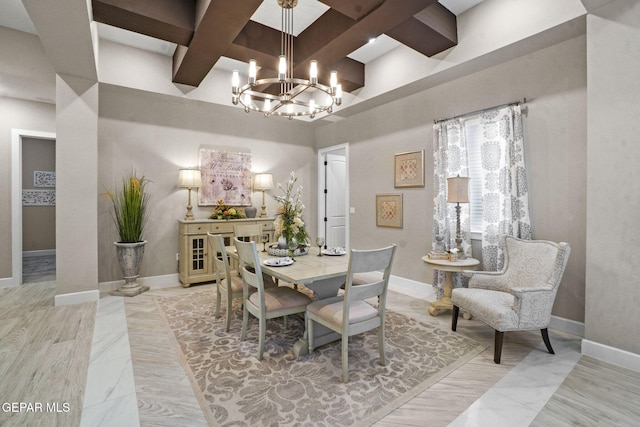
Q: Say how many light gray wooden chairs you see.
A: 4